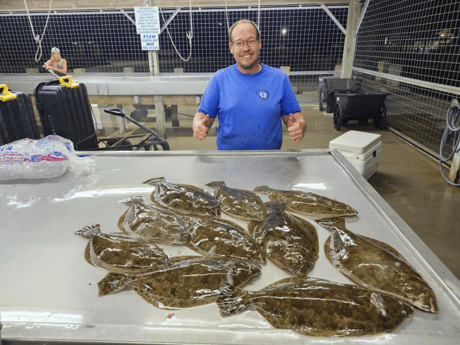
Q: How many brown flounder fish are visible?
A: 10